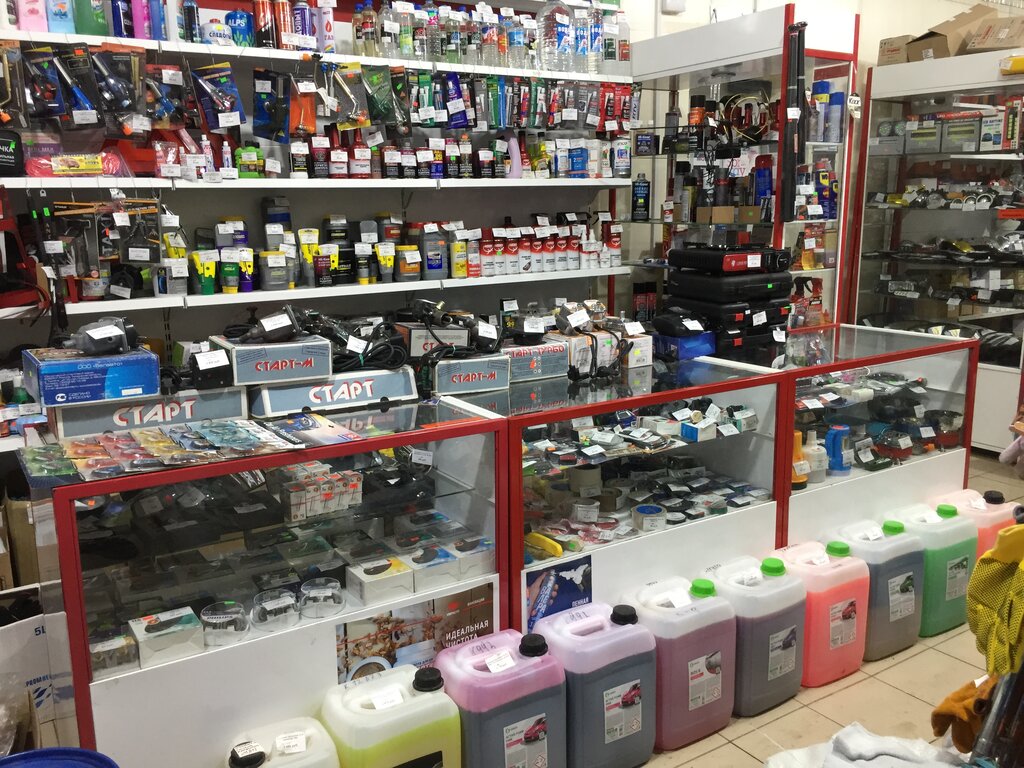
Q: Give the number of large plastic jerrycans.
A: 10